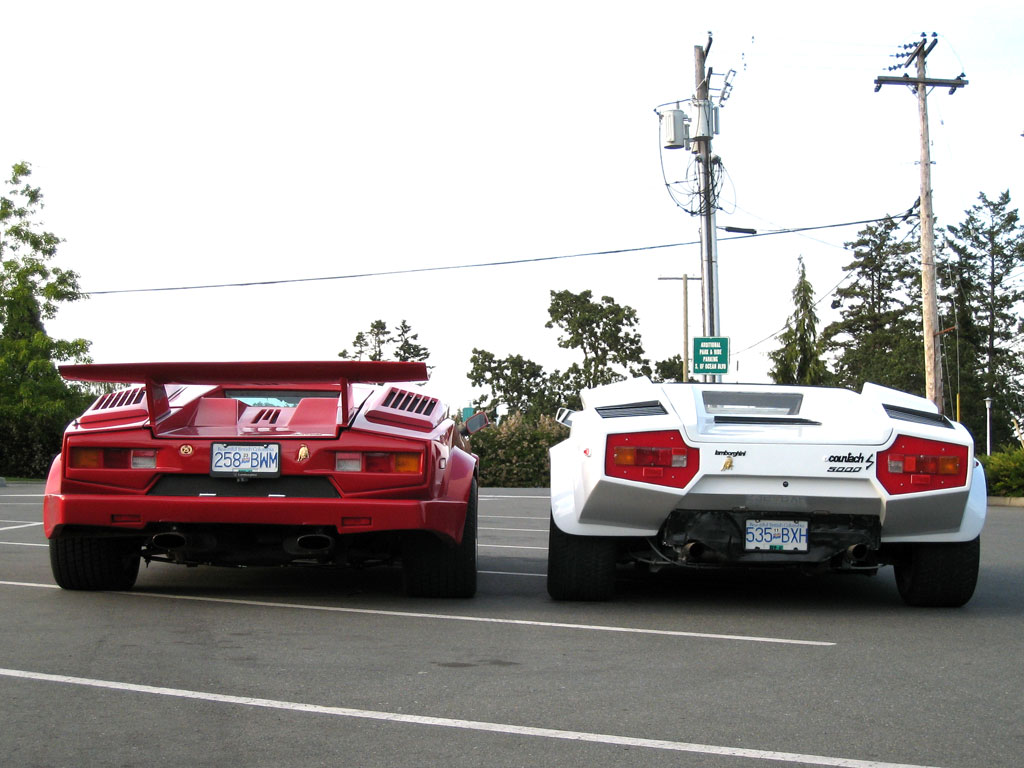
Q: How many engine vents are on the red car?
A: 15